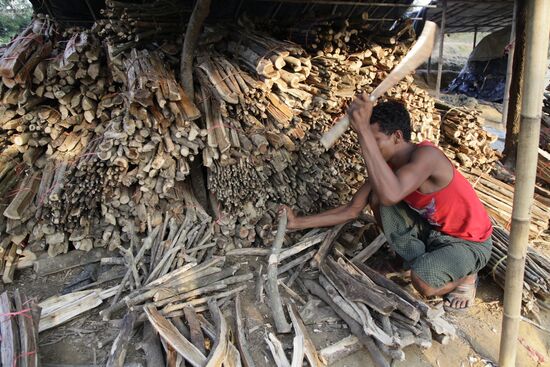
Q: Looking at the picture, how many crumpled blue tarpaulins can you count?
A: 1